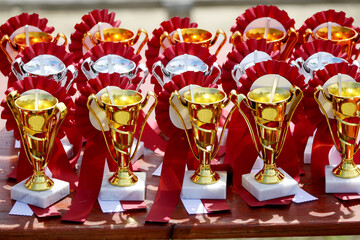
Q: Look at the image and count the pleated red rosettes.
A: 15